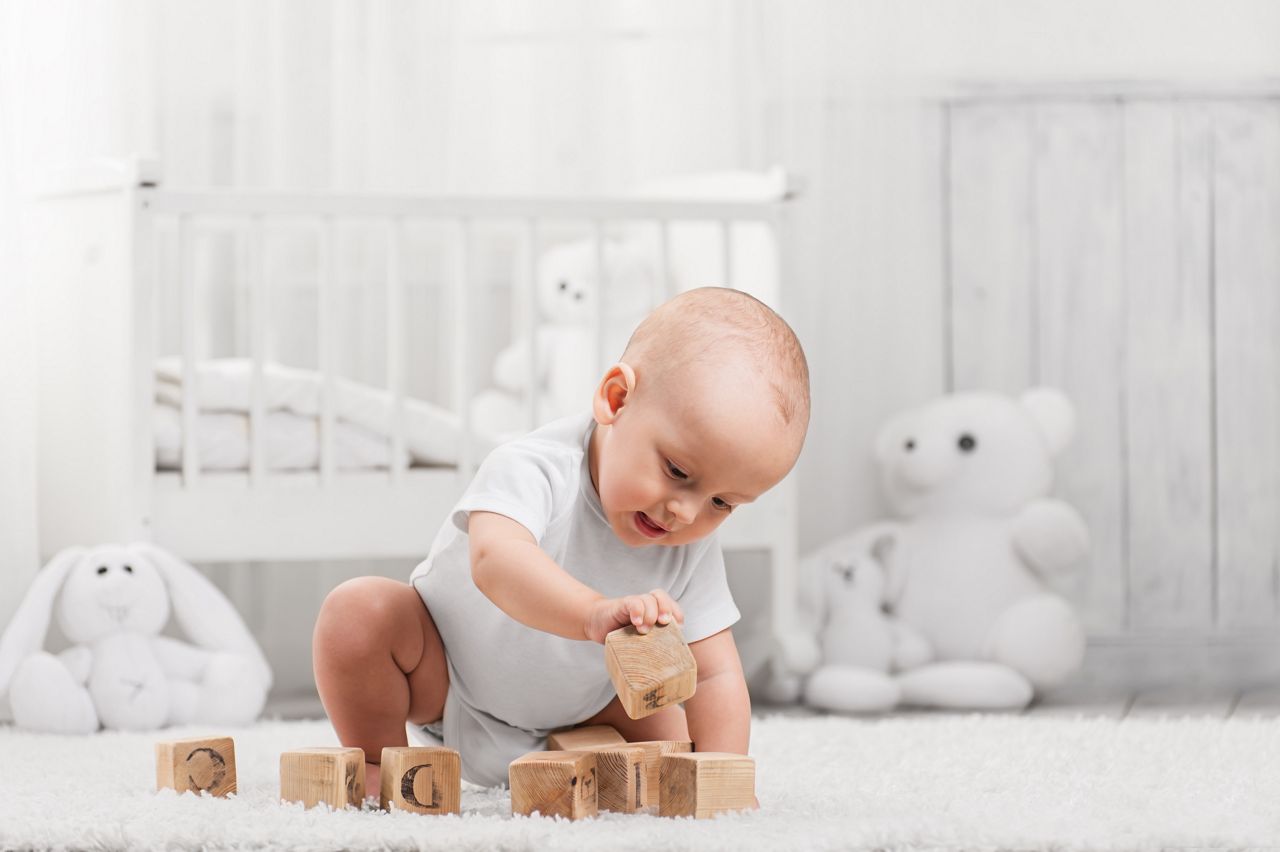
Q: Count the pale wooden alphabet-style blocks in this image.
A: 9